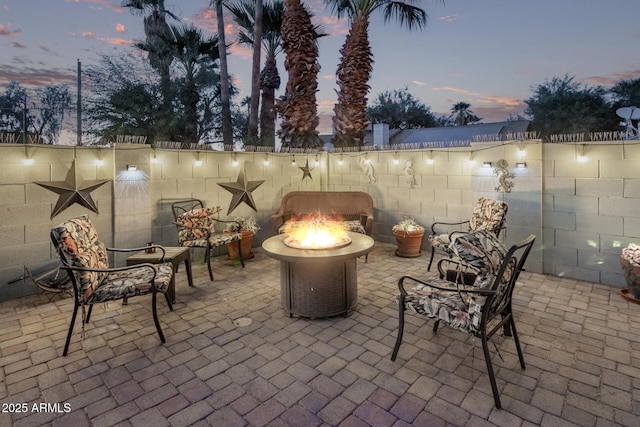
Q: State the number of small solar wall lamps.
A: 3